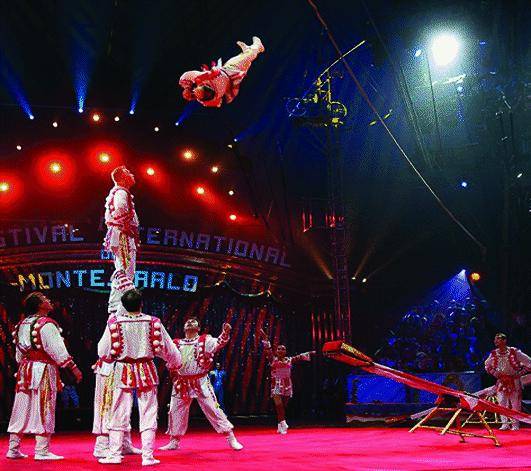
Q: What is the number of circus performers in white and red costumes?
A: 8